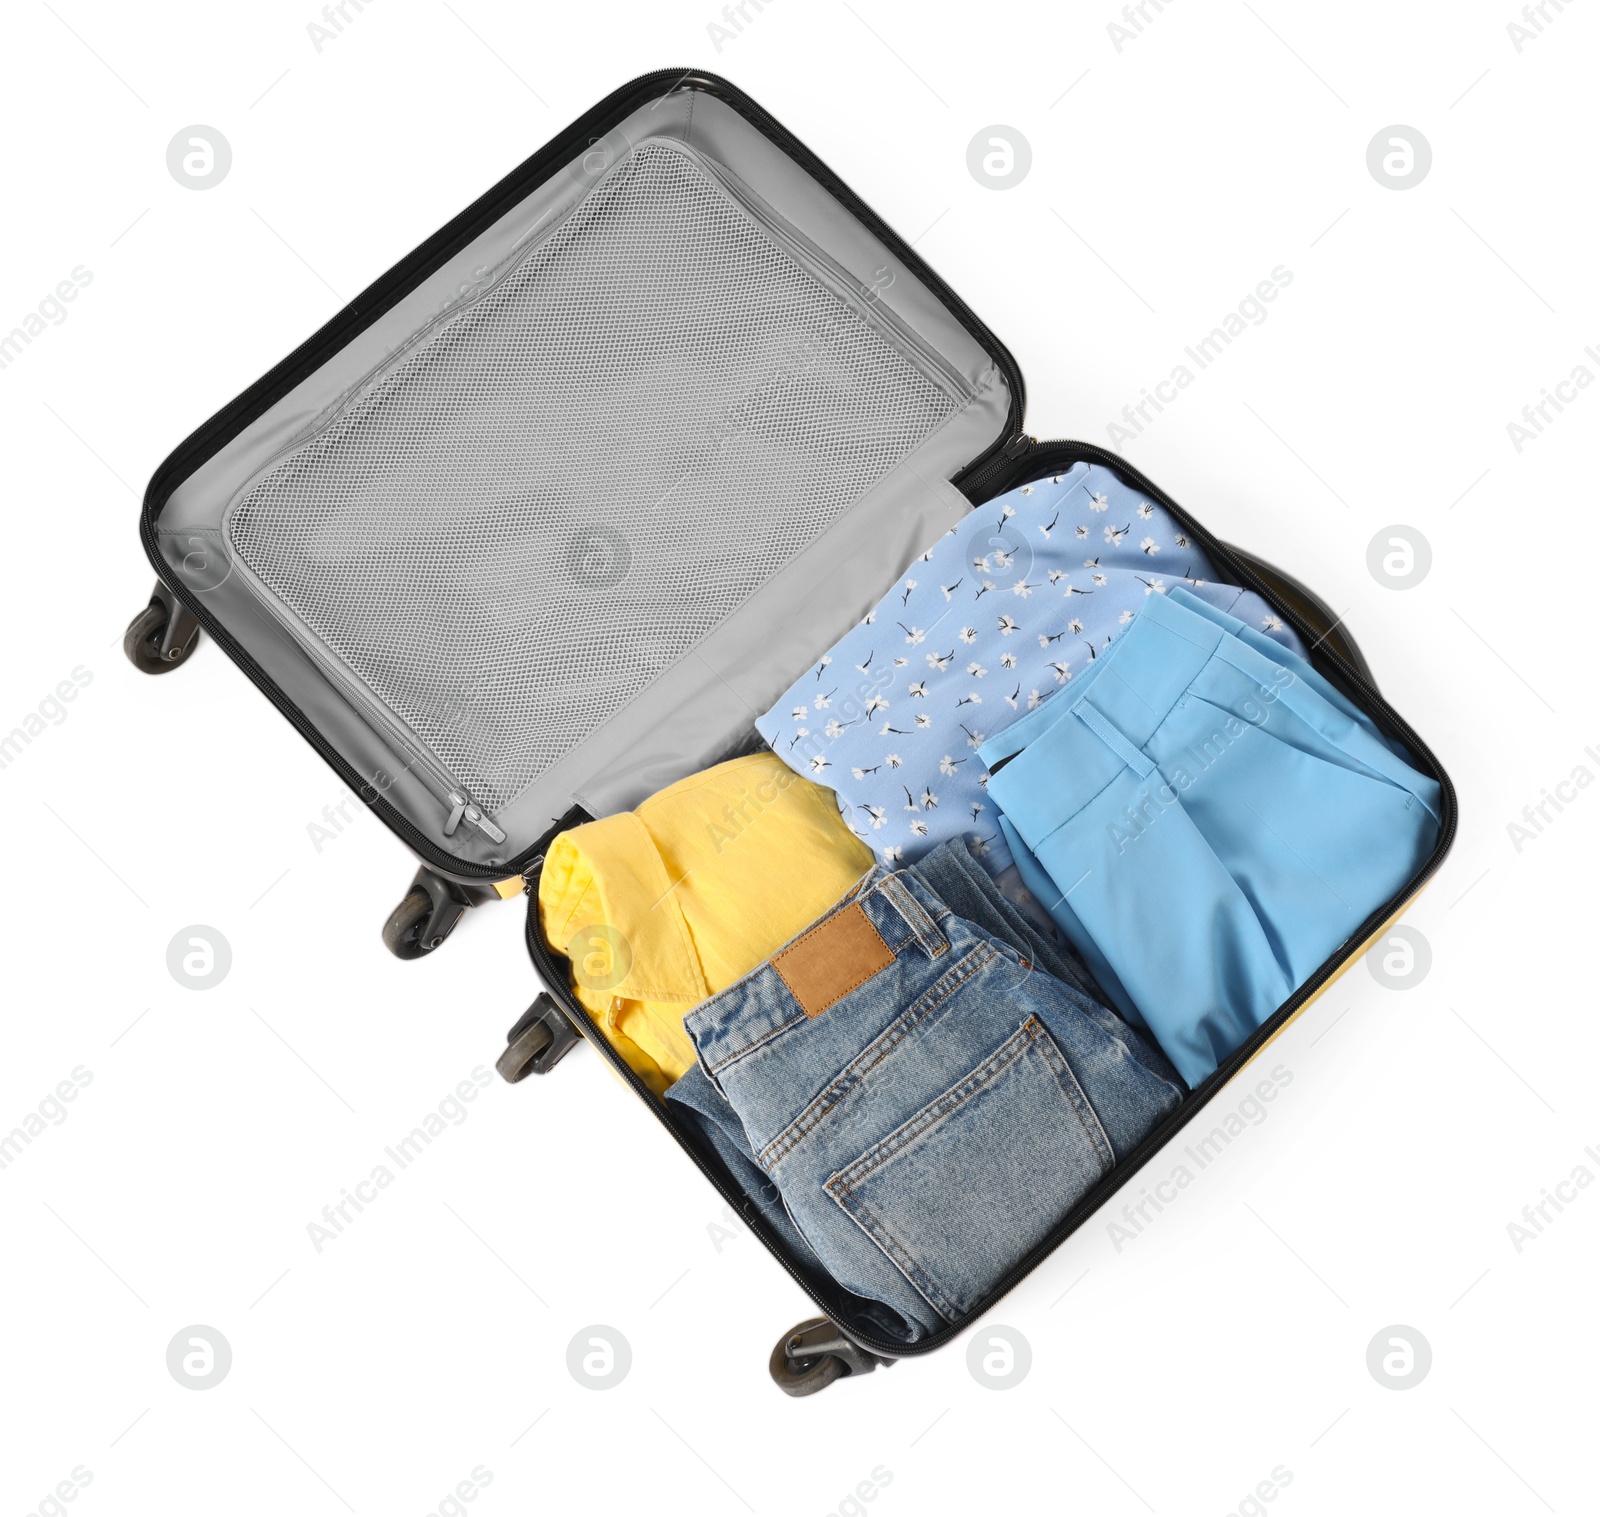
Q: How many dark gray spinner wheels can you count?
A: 4